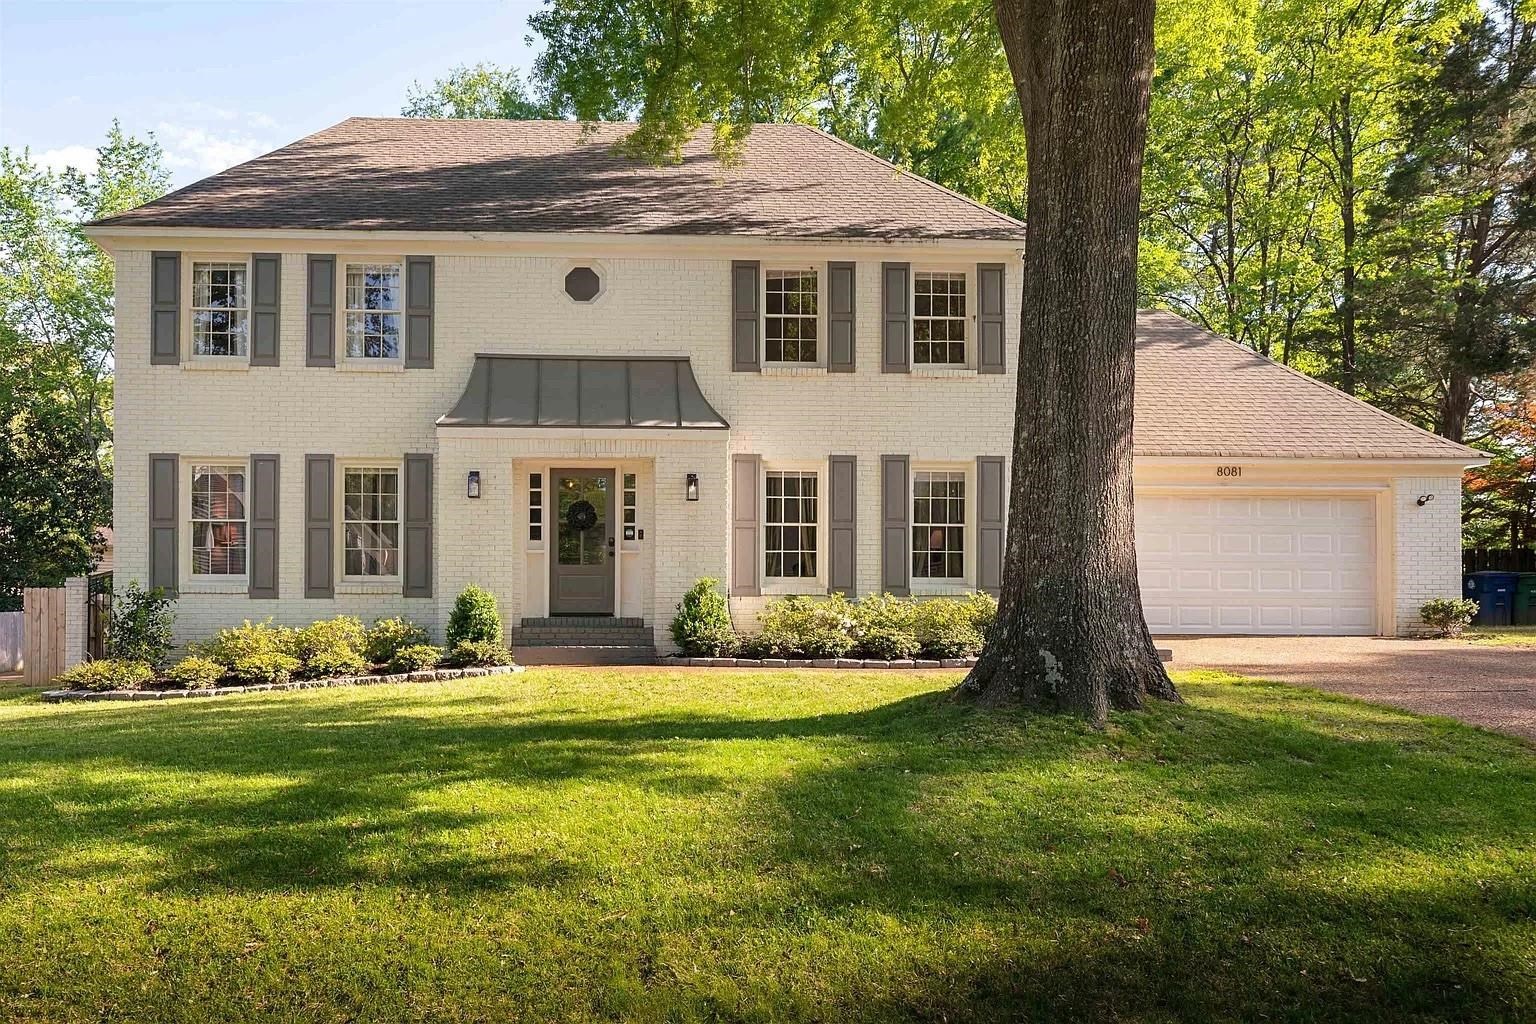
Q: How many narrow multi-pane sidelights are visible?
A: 2